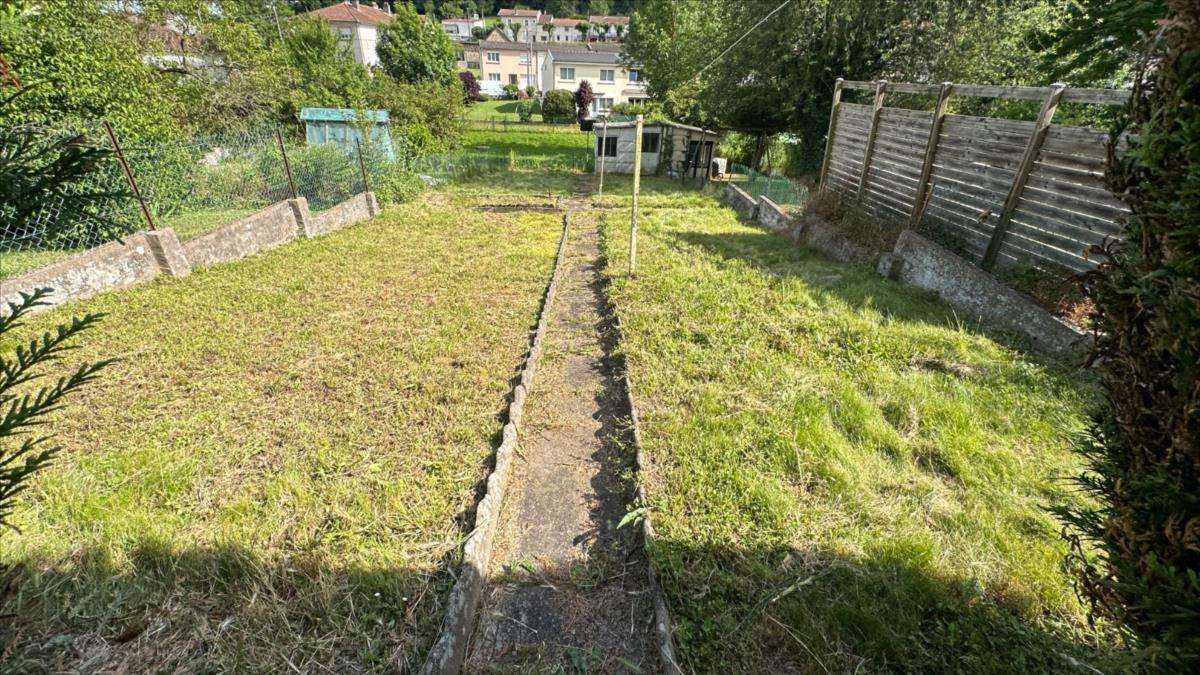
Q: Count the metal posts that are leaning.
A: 3